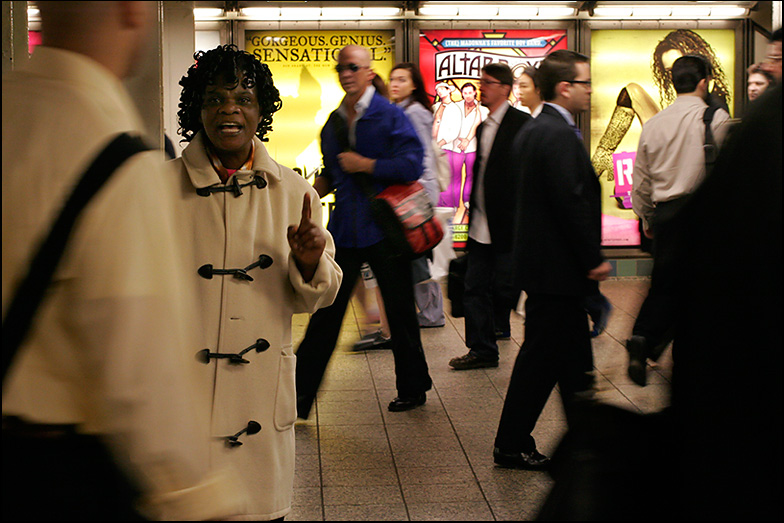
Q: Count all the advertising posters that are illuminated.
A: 3